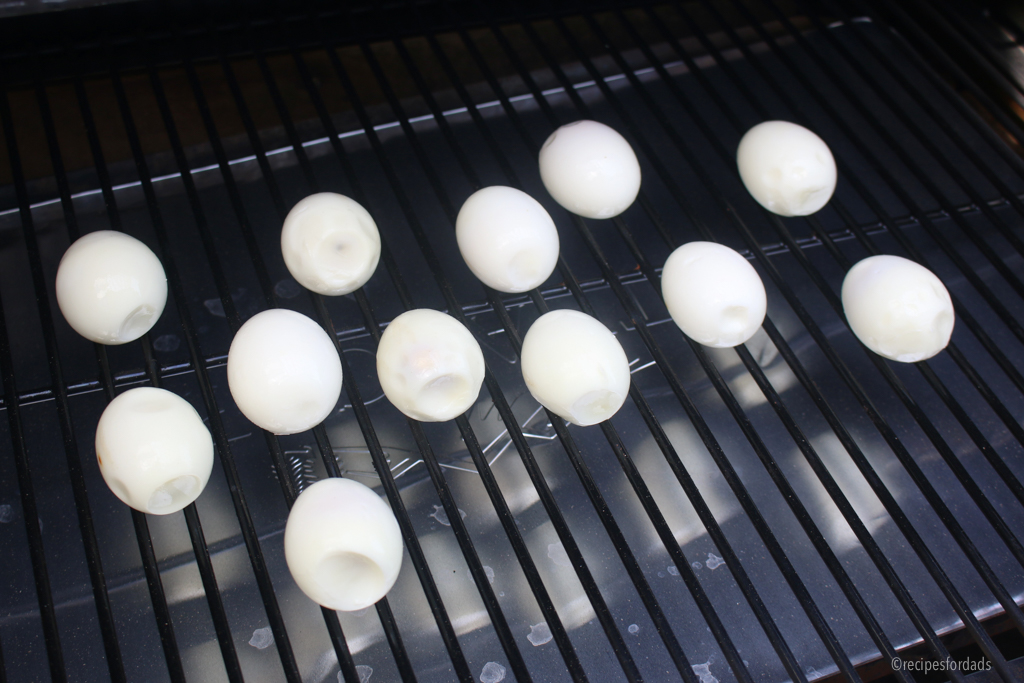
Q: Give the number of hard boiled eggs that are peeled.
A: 12